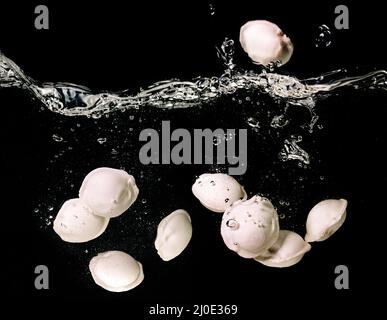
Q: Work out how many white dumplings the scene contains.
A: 9